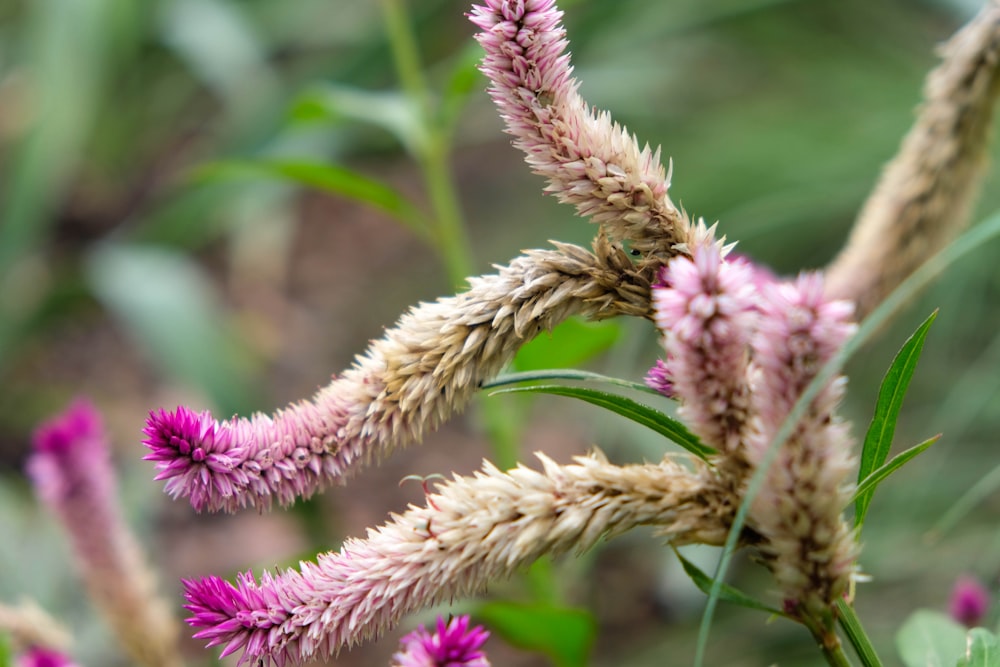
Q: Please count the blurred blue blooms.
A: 0